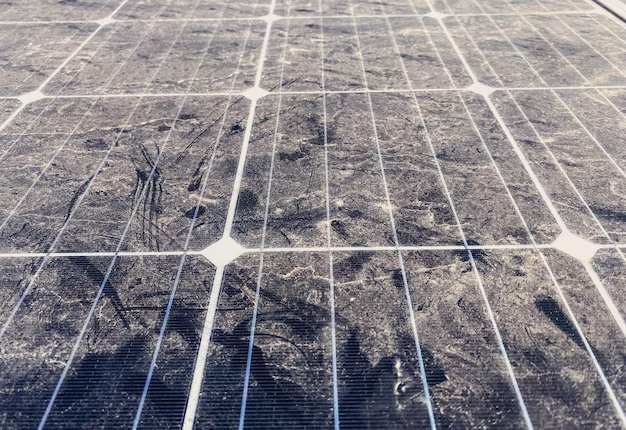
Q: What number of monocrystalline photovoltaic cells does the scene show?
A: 15